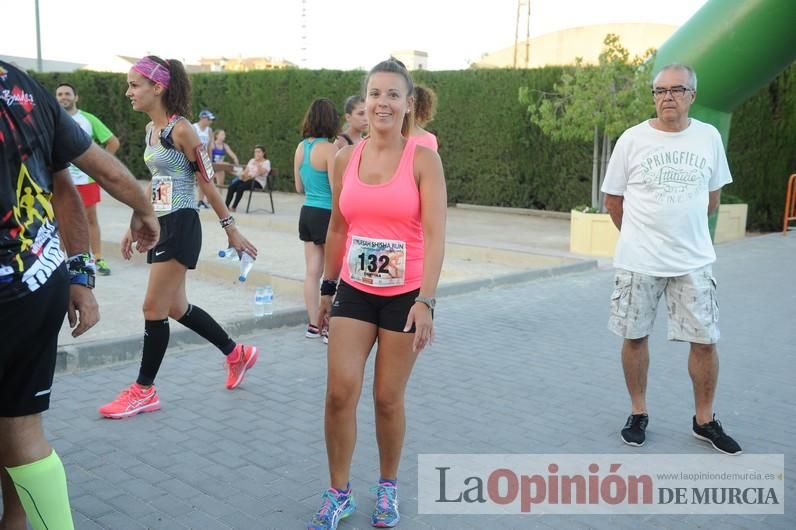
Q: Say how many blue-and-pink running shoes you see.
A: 2